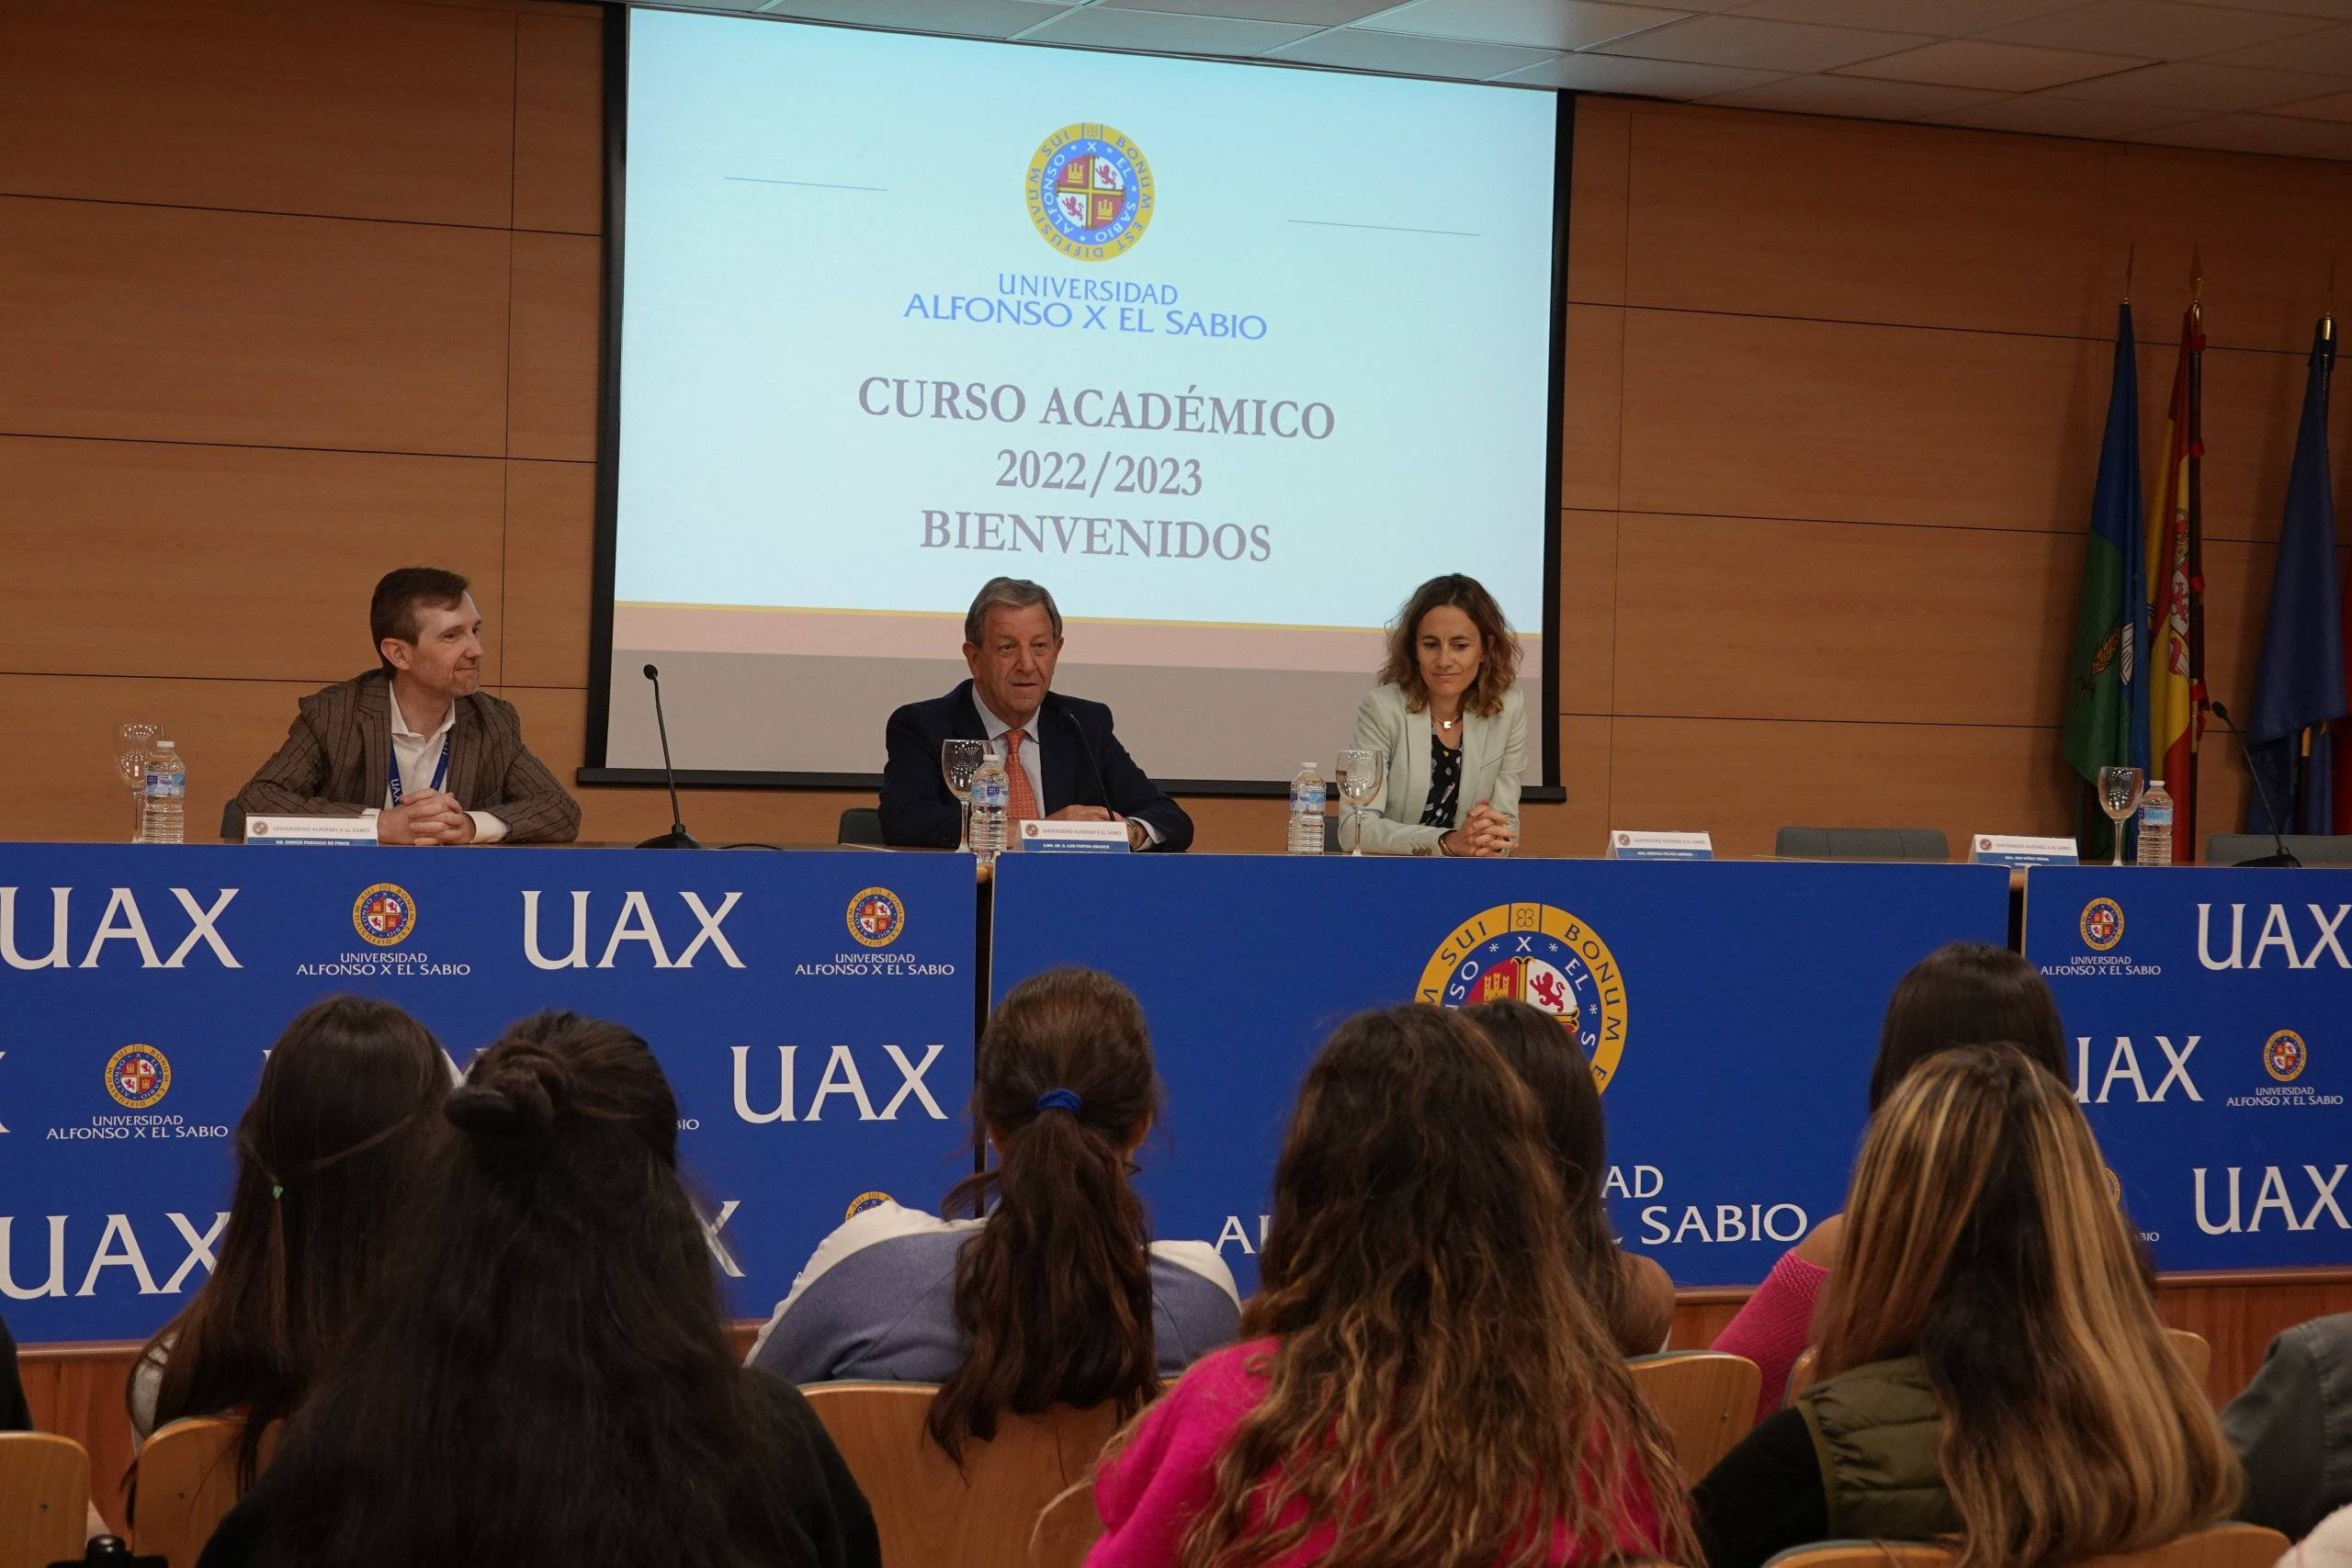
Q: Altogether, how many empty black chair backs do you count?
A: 2